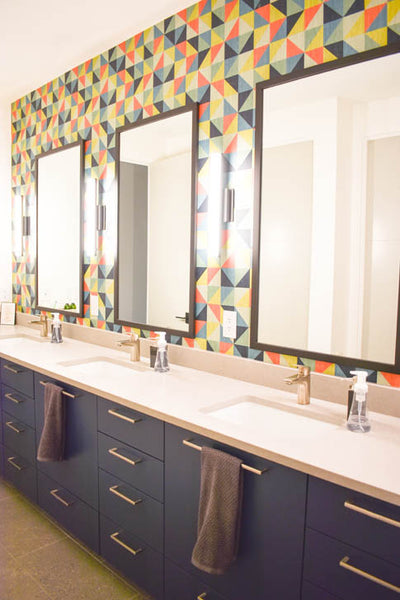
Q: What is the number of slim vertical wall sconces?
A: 3